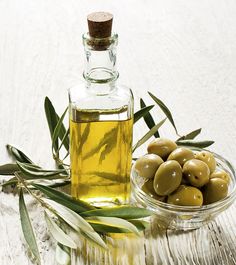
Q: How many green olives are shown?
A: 10